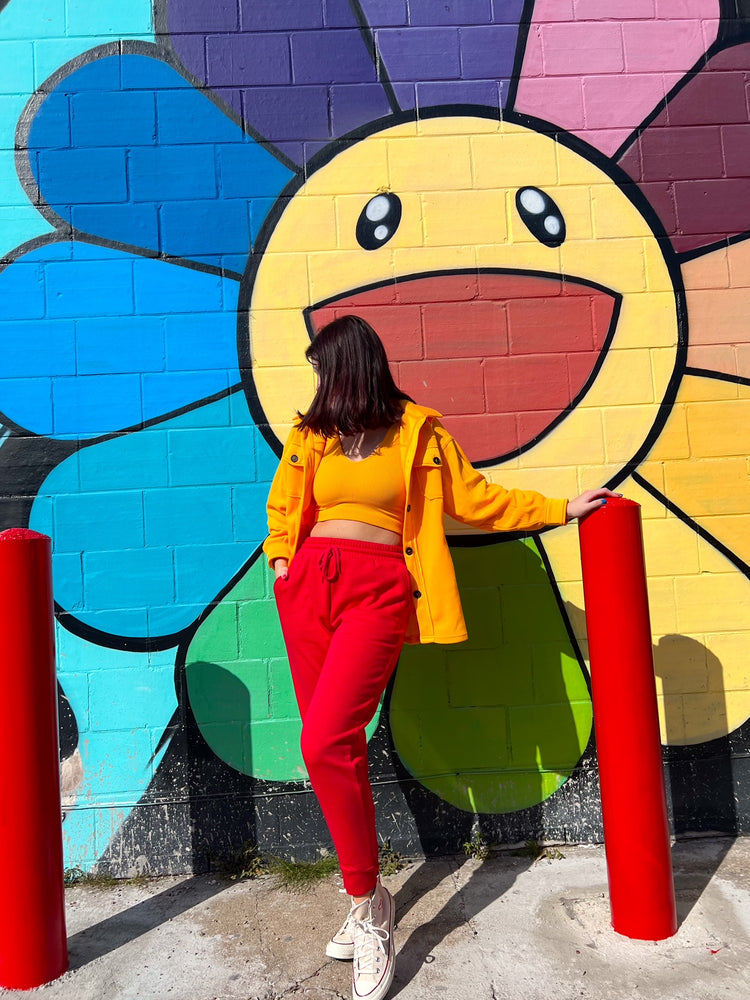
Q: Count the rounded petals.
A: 12